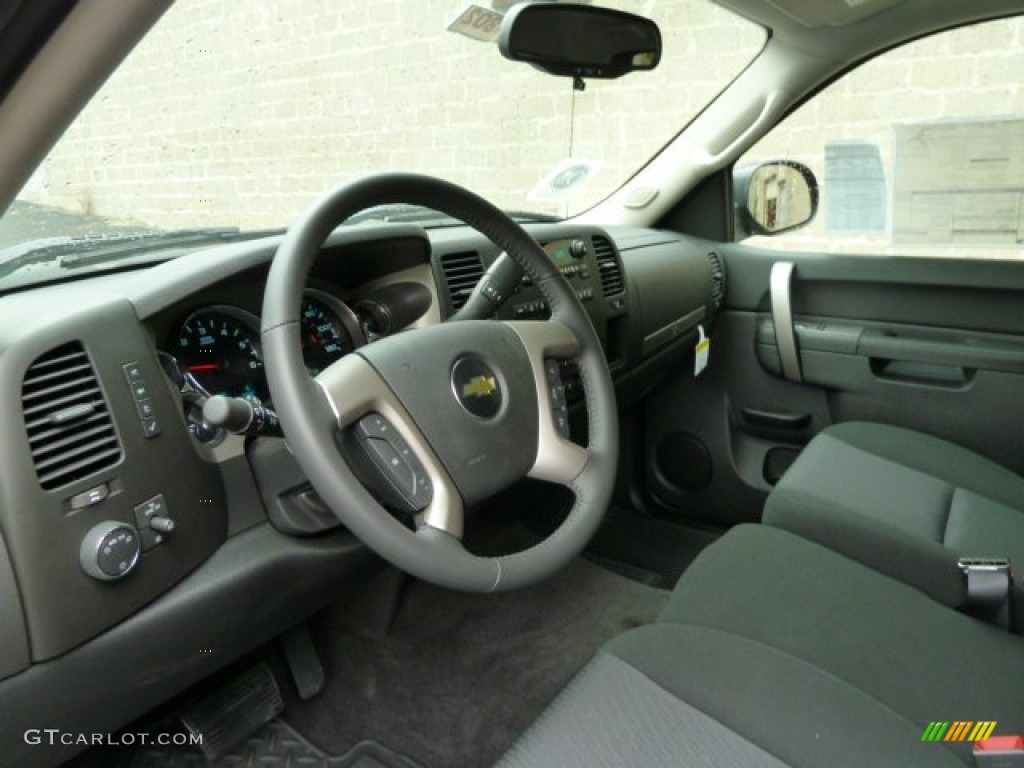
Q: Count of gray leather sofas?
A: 0